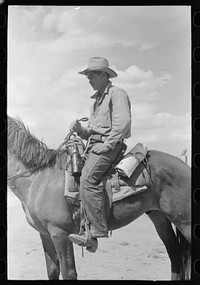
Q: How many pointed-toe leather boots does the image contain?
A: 1